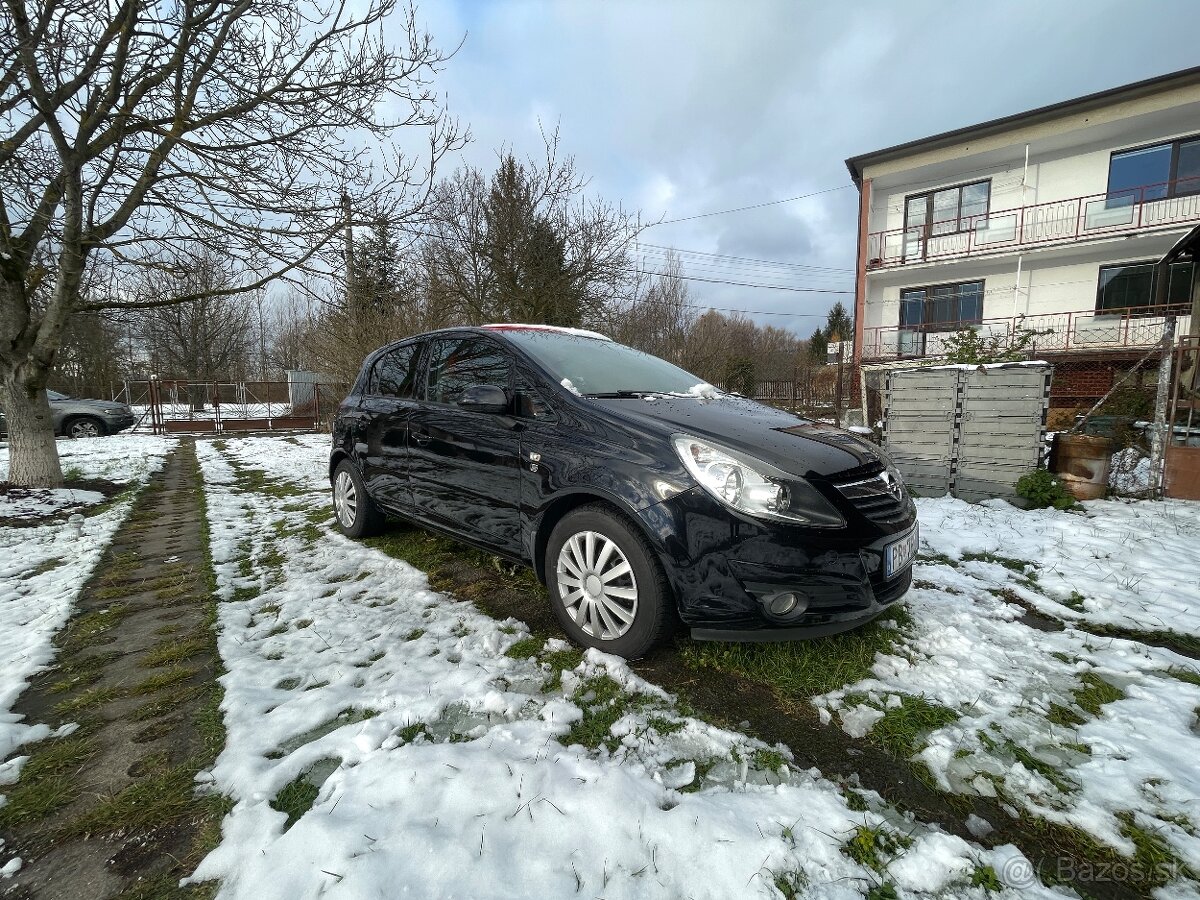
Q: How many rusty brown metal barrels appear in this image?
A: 1